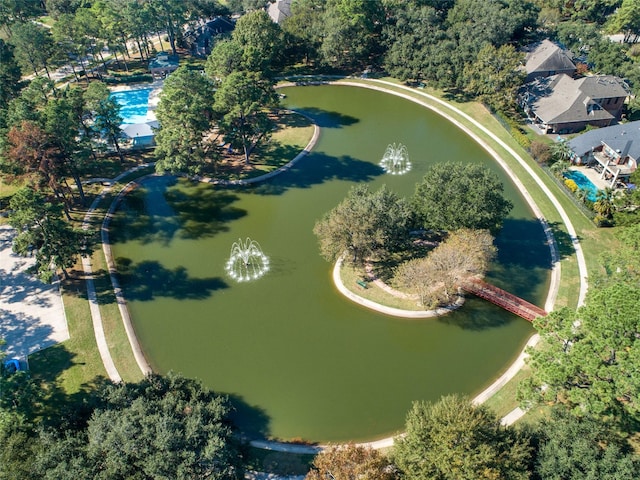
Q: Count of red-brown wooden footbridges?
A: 1